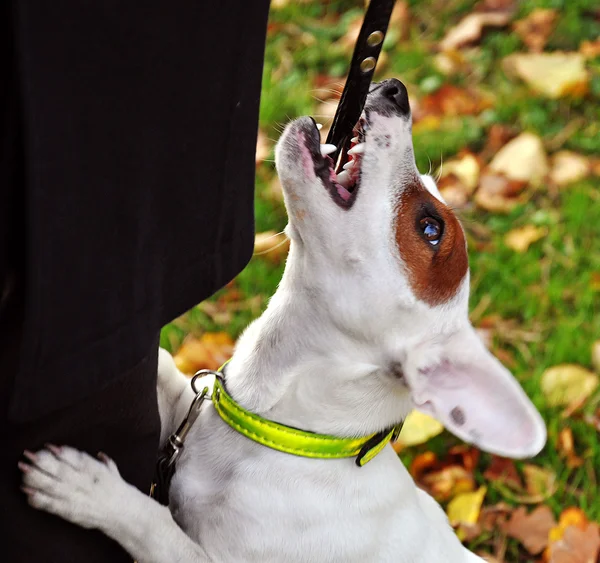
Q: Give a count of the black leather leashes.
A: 1